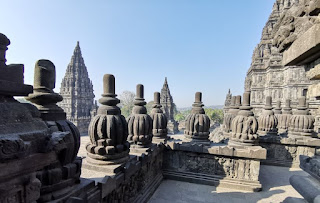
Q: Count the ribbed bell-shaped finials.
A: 12